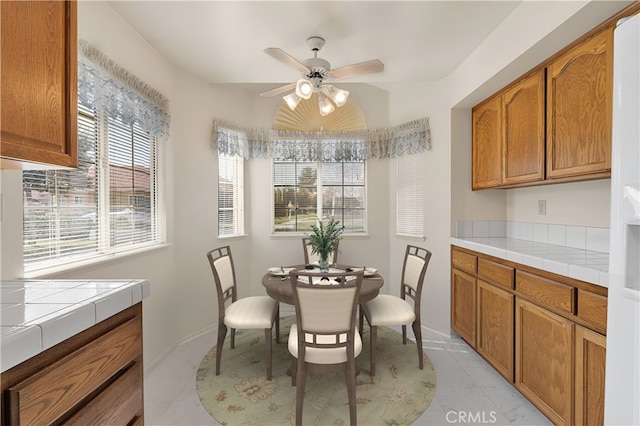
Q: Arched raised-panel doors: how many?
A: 3